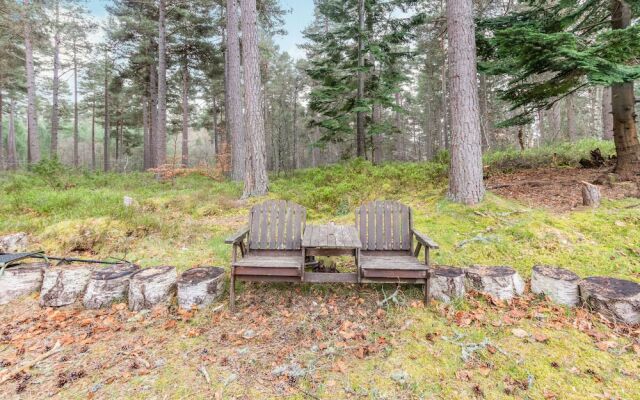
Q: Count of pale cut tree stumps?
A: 9